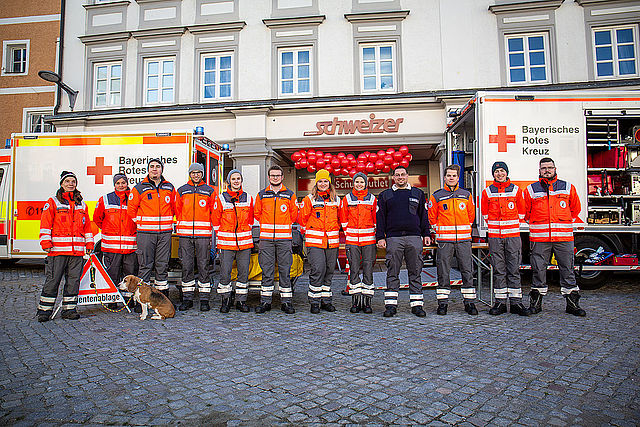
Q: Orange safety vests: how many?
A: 11